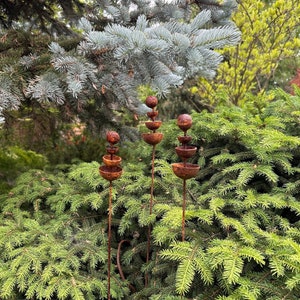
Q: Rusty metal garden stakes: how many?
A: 3